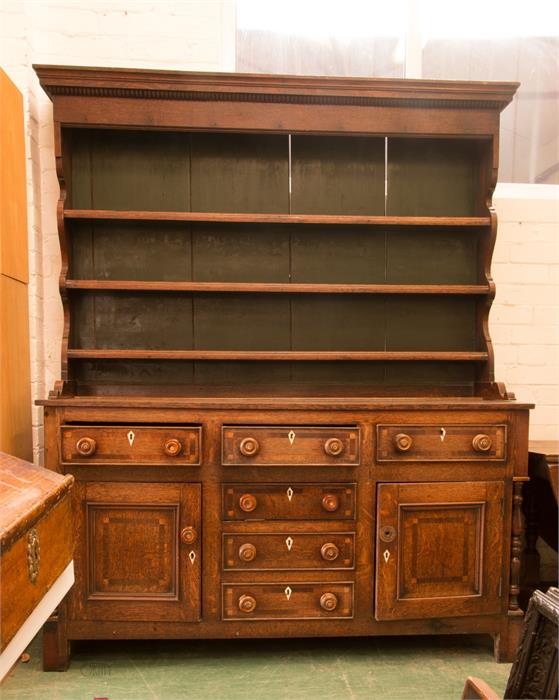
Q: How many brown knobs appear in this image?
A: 13